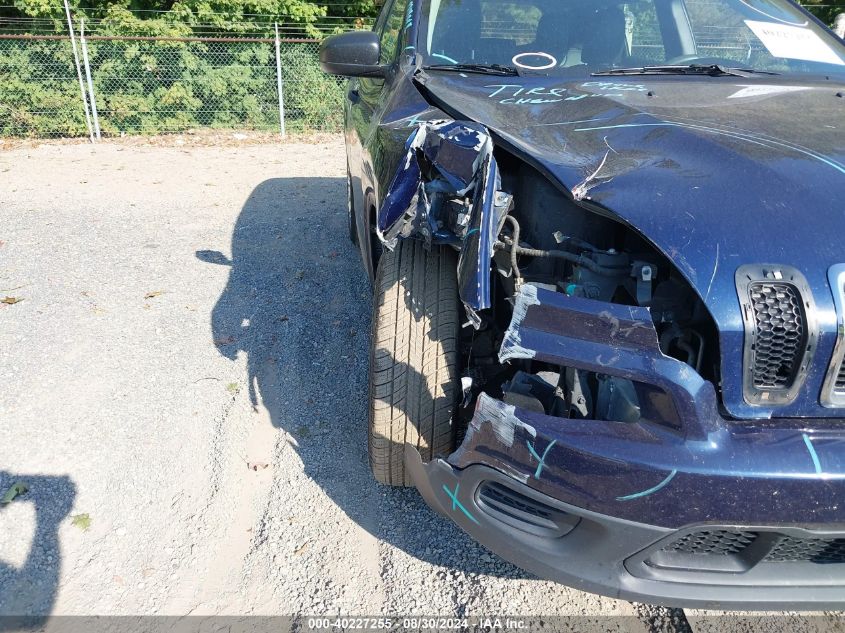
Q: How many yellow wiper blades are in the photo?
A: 0